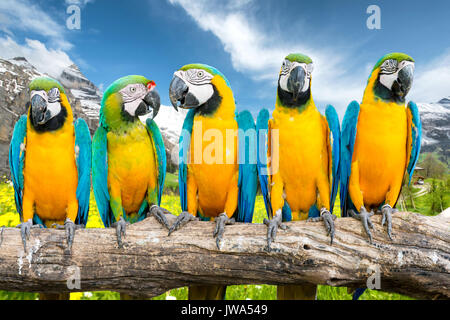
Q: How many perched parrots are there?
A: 5